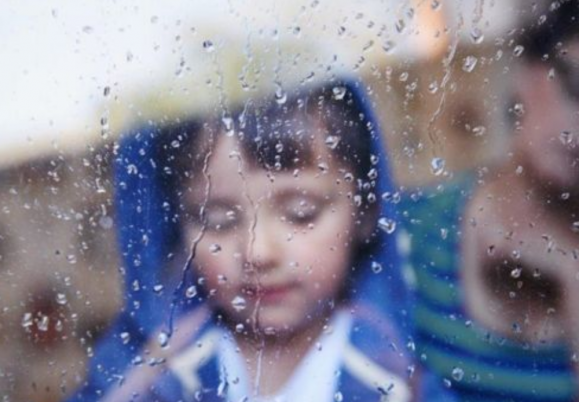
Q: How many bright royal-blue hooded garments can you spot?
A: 1